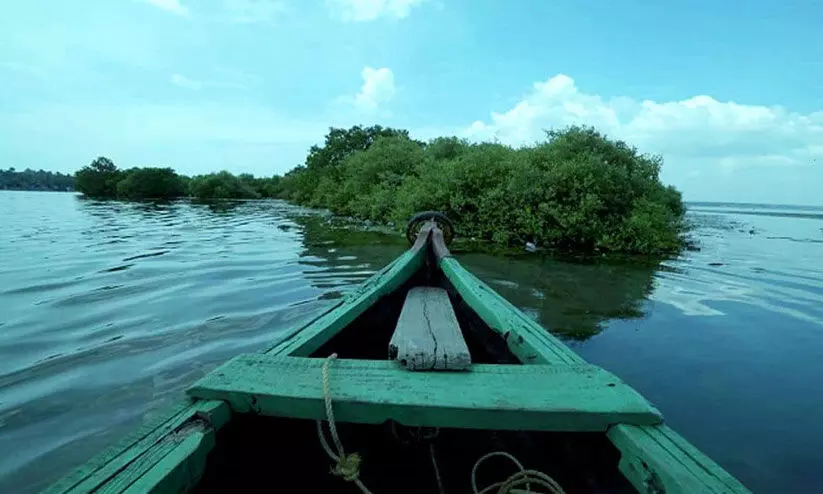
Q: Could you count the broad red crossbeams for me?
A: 0